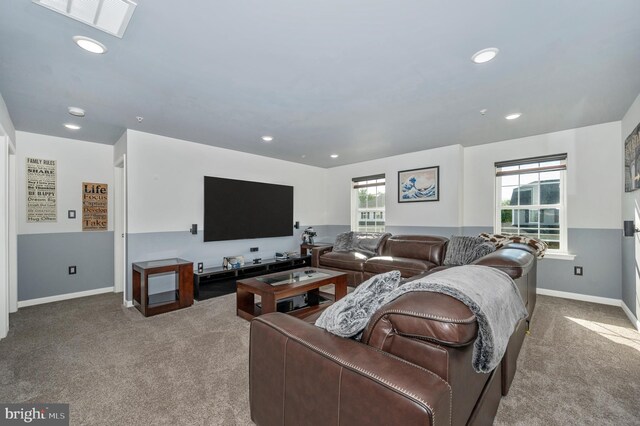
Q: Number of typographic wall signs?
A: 2